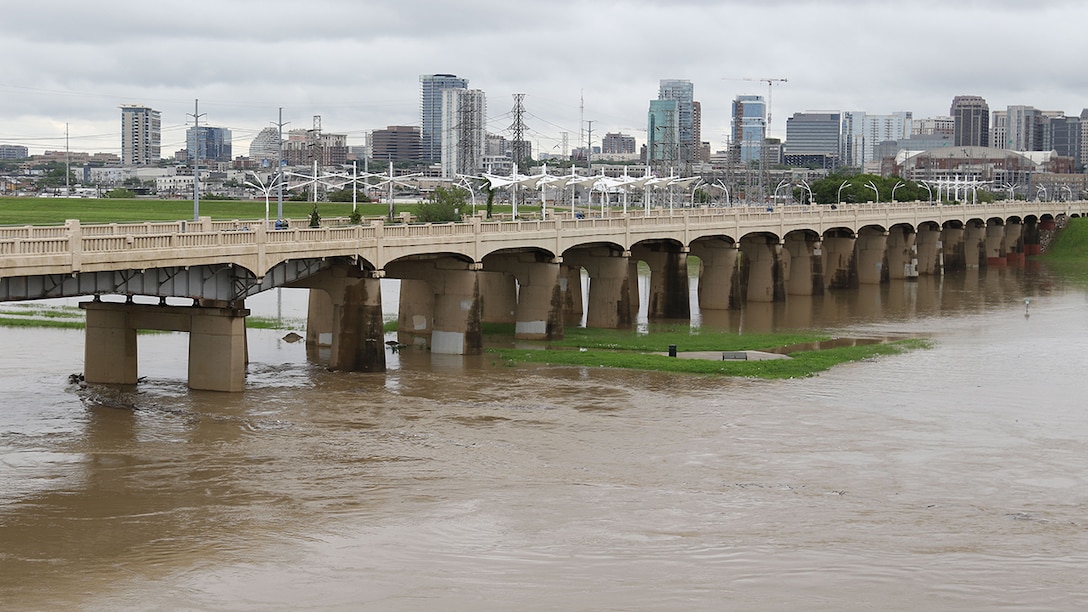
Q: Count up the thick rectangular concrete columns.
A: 2